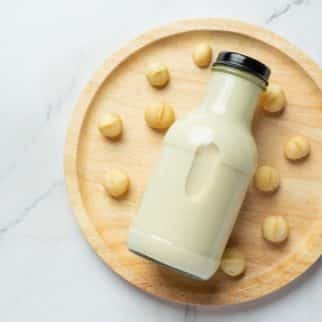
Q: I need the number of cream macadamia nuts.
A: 10